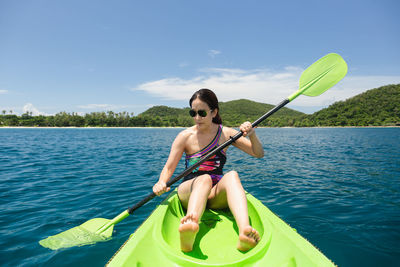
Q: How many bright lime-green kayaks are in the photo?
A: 1